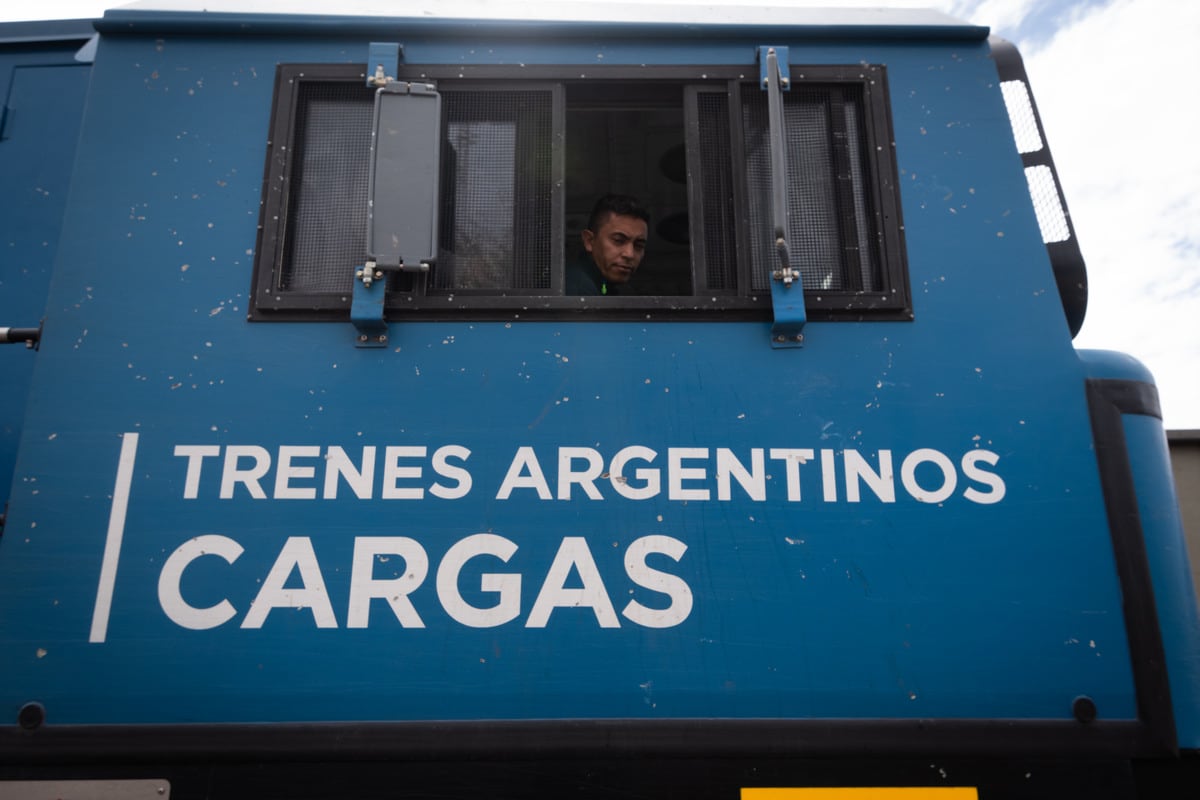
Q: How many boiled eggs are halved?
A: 0